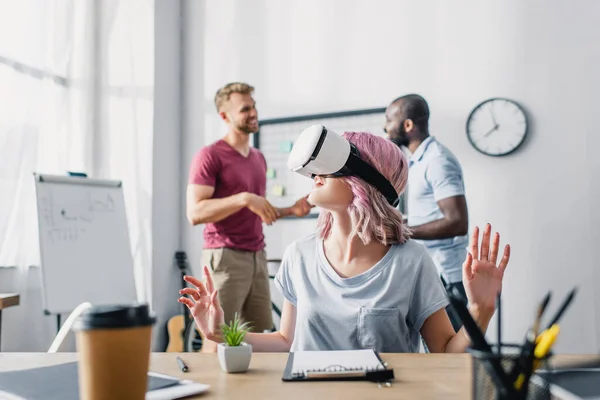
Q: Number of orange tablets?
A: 0